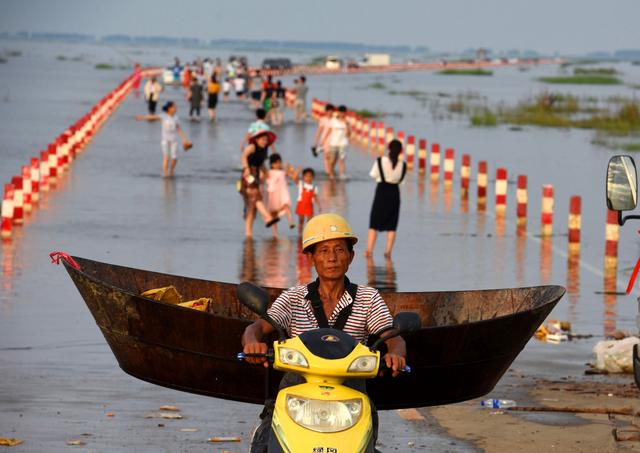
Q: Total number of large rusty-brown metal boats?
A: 1